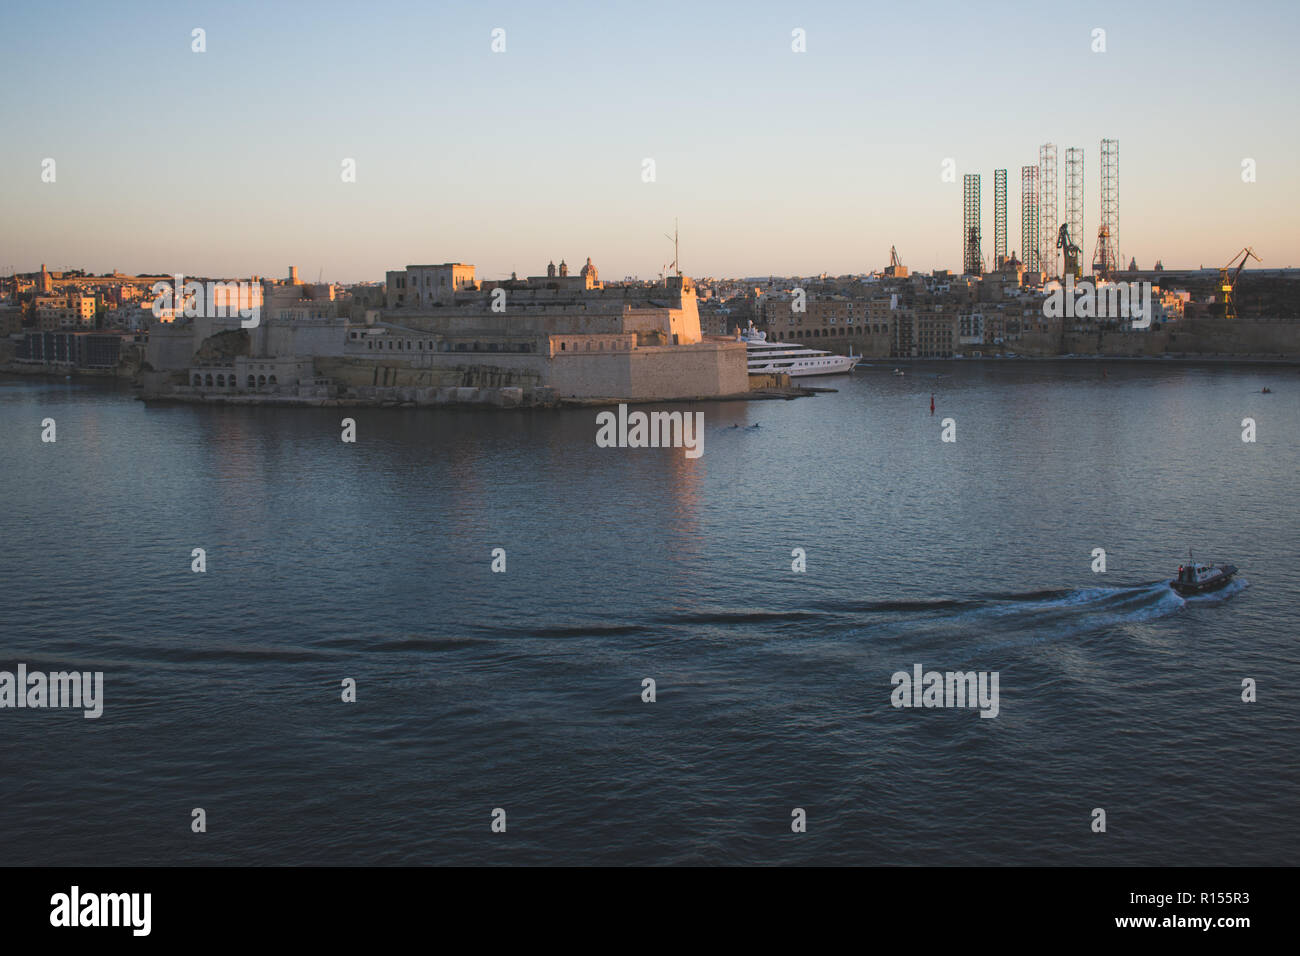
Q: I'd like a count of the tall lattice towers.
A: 6